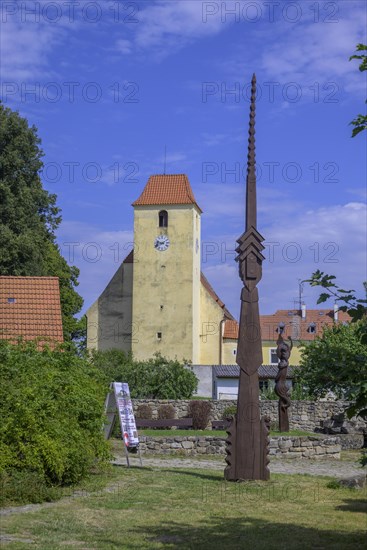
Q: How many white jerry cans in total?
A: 0